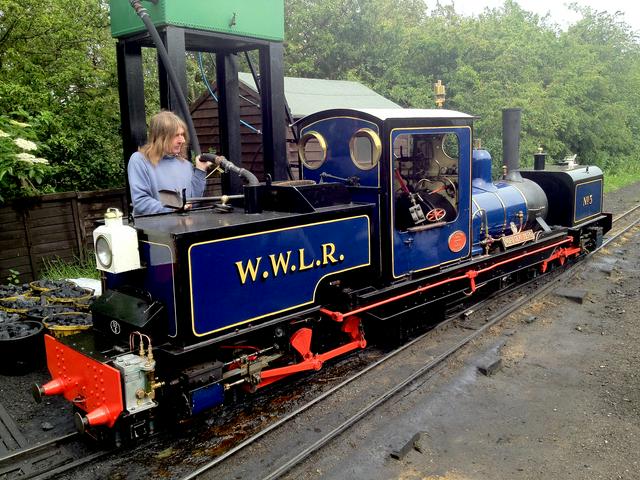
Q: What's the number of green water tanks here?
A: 1